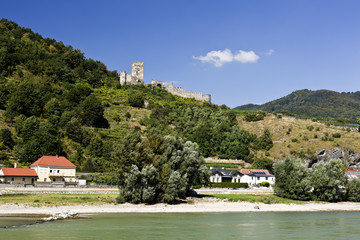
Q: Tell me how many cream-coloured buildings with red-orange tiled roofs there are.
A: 2